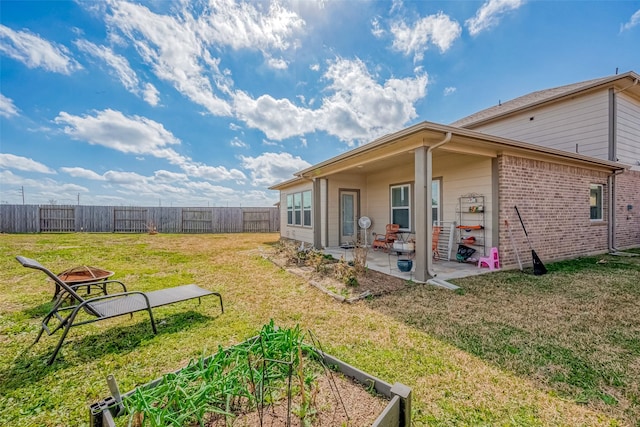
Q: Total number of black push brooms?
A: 1